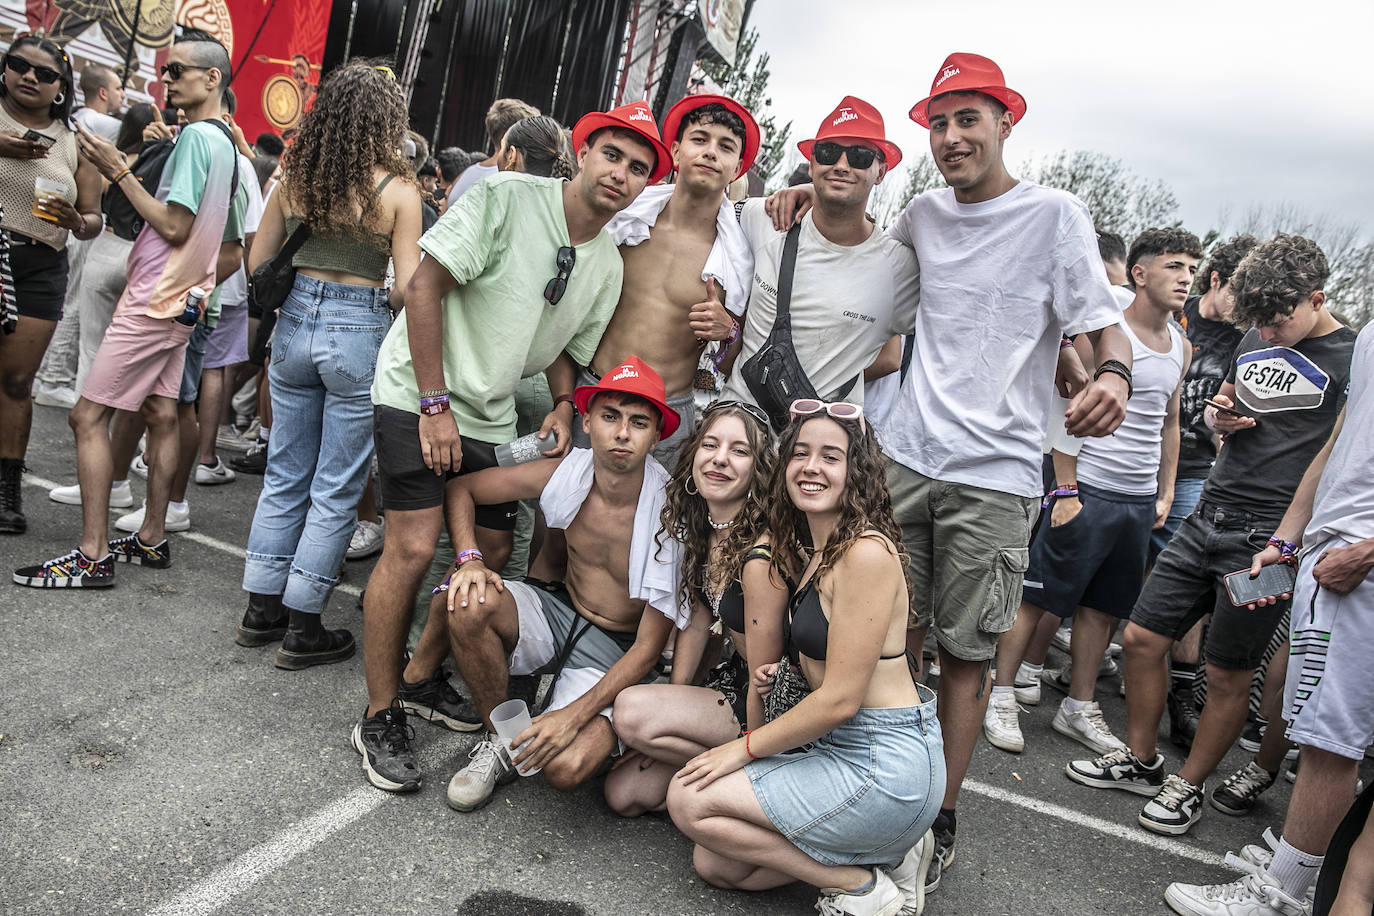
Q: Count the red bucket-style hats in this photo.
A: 5